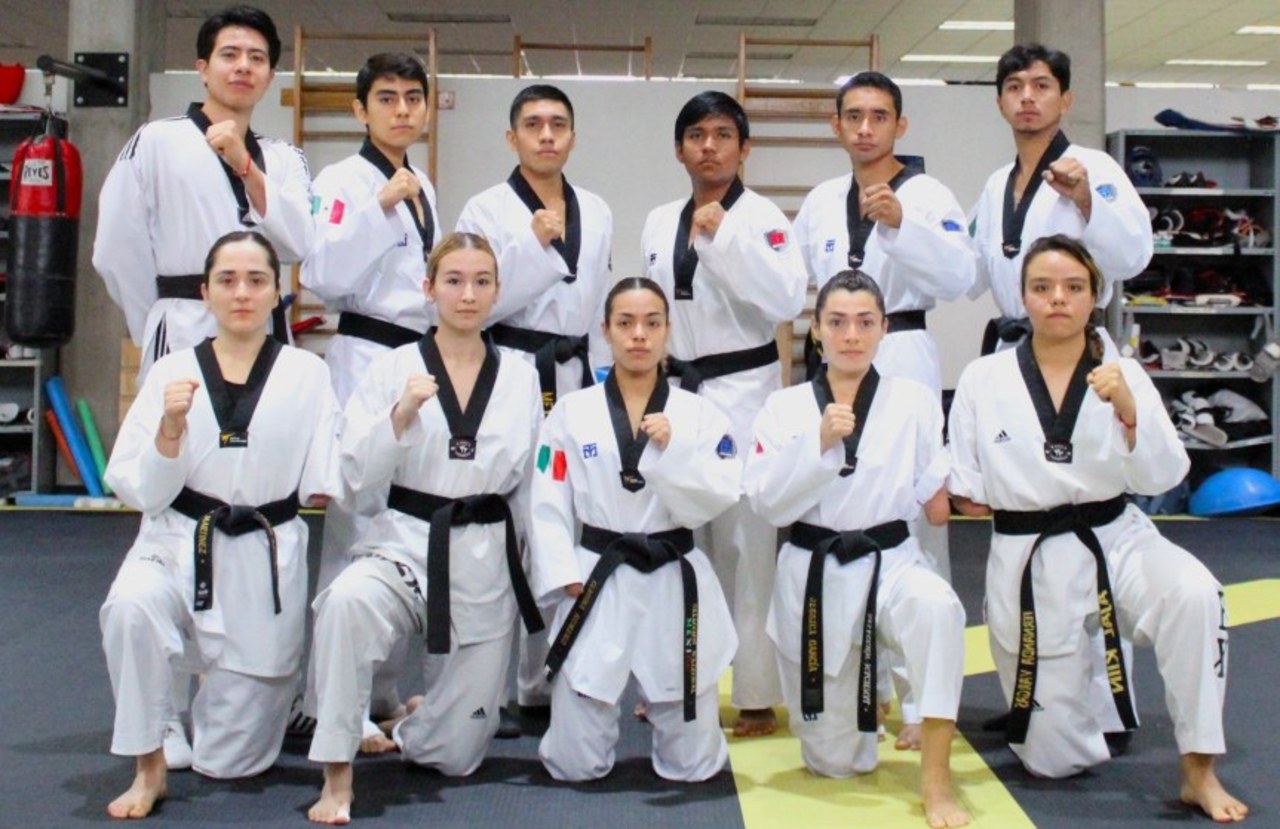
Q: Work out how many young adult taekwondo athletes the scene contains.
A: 11